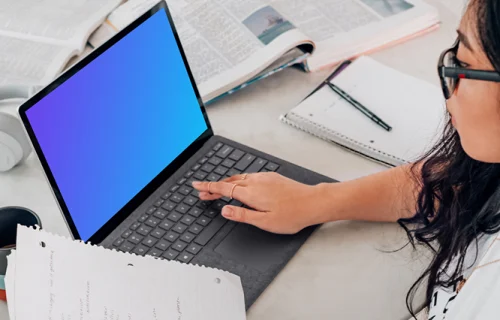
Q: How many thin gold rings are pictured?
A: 3